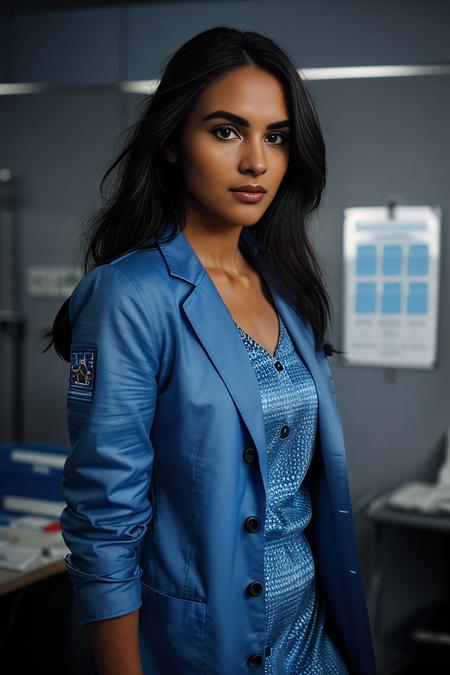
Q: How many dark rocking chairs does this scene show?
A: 0